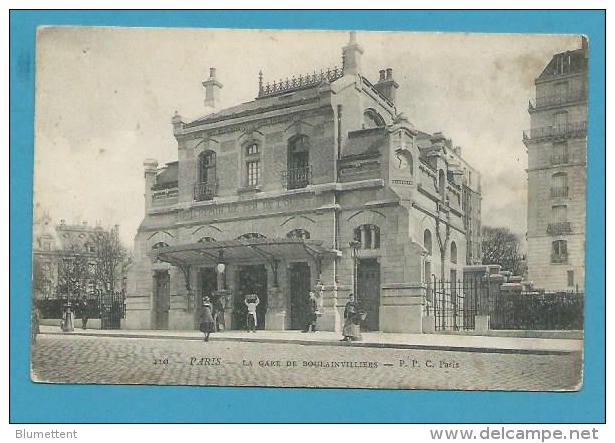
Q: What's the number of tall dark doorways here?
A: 5